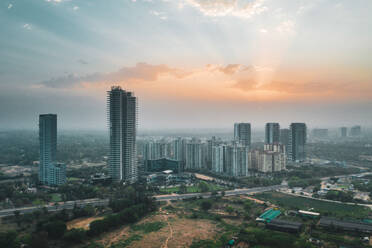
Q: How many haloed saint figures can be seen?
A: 0